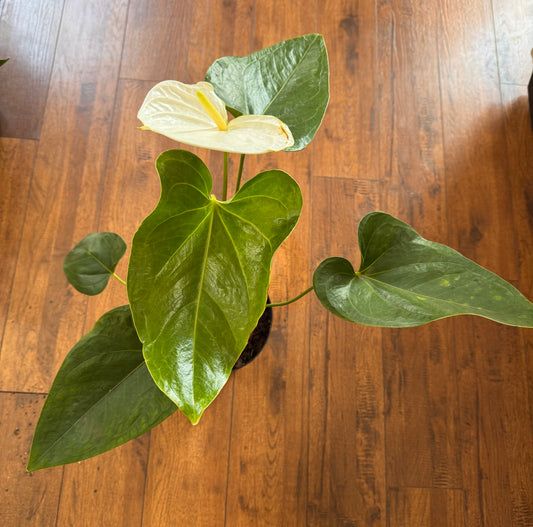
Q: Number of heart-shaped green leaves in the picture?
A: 5